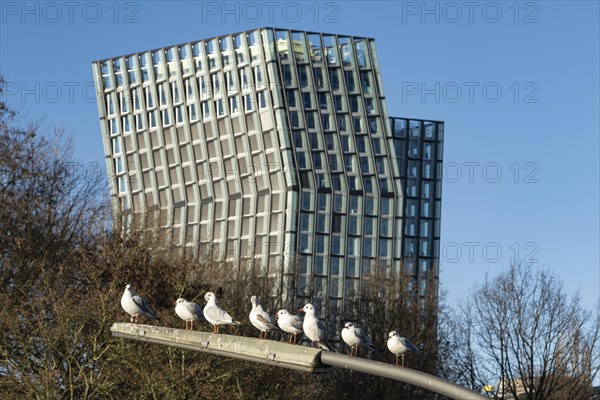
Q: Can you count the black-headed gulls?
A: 8